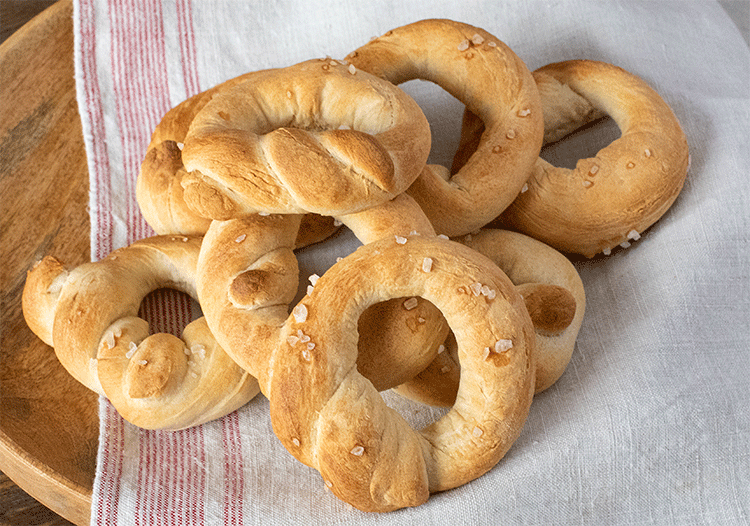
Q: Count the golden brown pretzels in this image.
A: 8